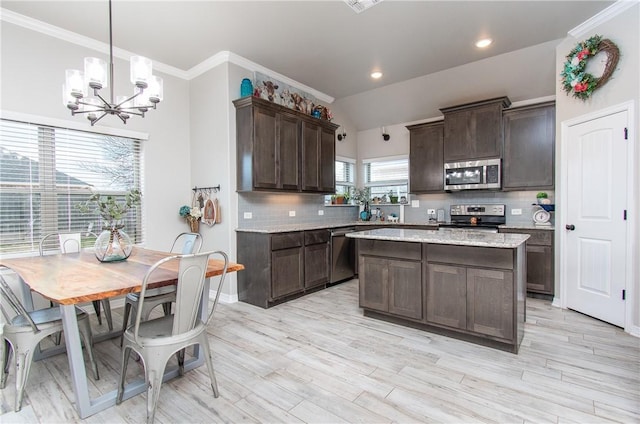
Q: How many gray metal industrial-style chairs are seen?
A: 4